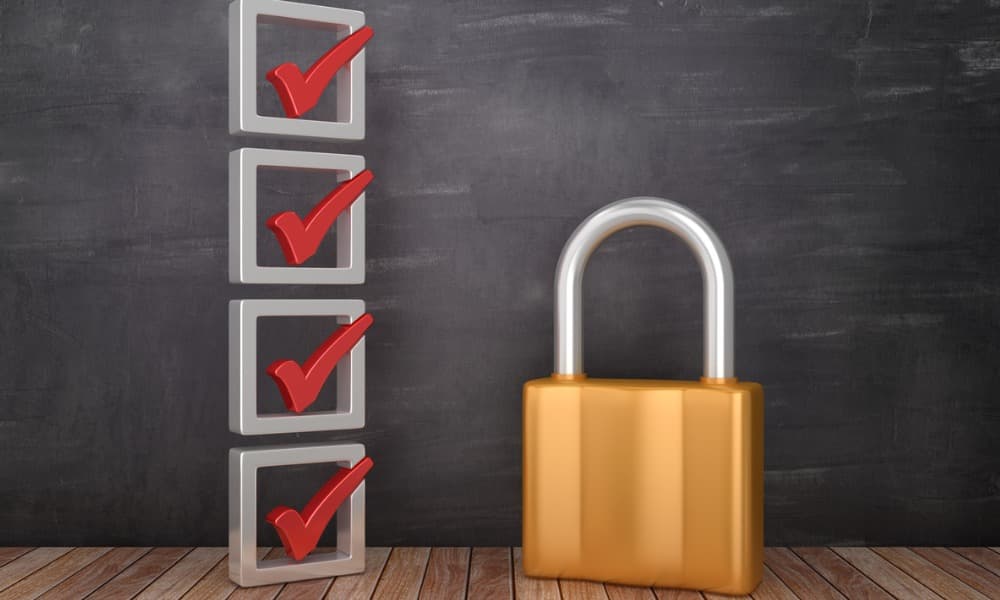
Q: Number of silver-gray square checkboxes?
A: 4